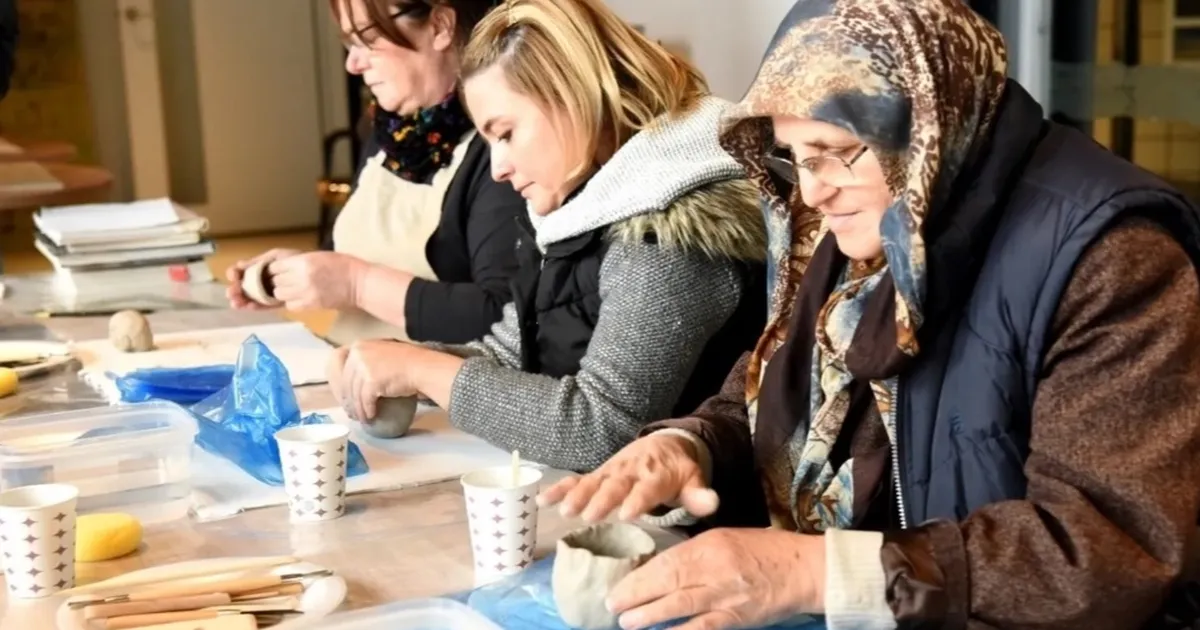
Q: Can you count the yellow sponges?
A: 2